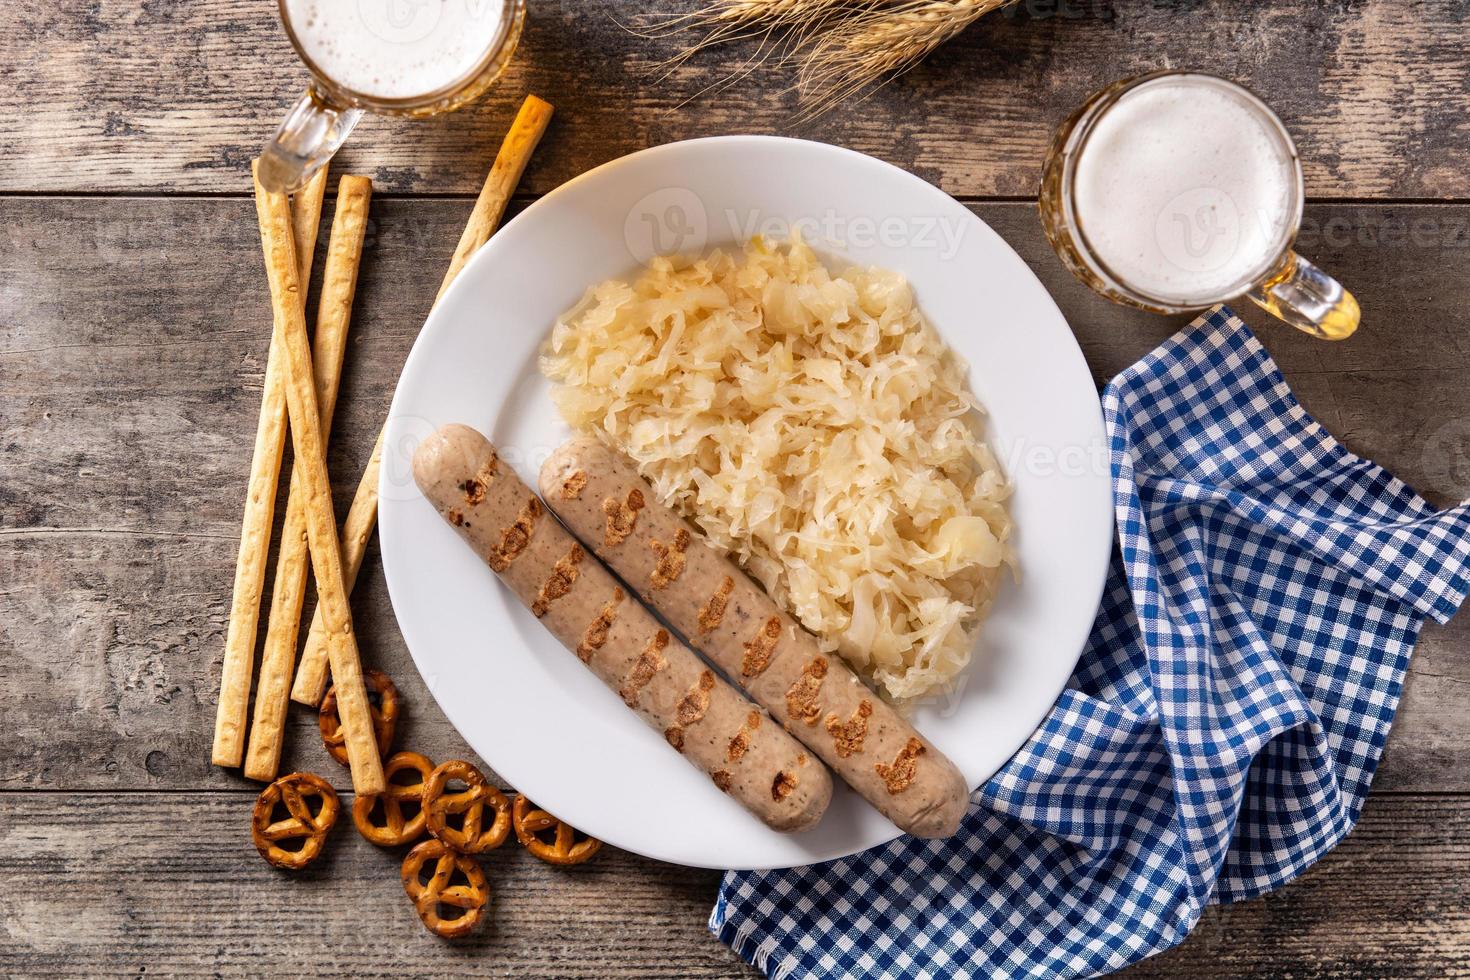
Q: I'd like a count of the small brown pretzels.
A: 6